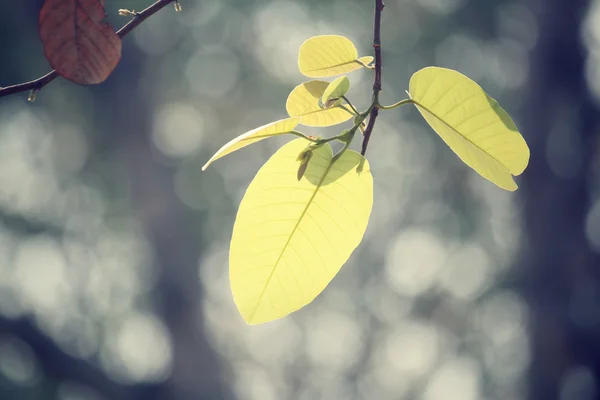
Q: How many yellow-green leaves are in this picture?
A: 6